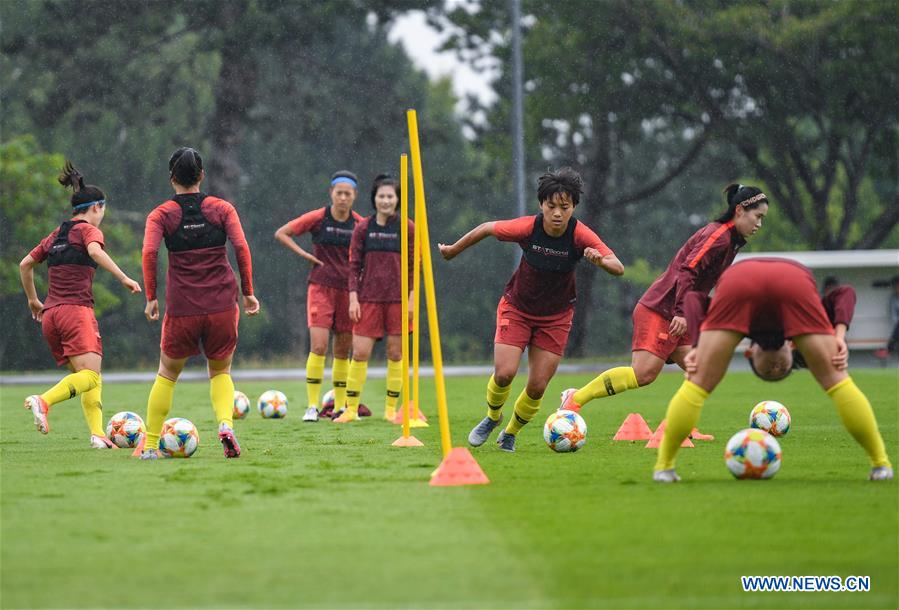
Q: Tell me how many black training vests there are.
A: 5